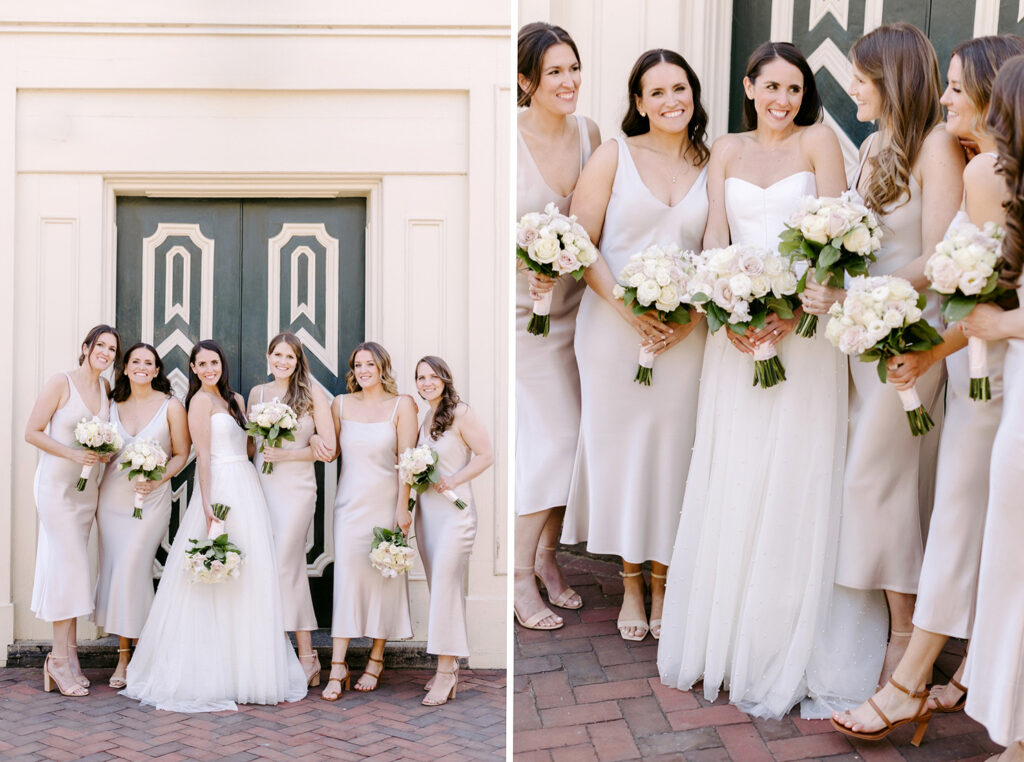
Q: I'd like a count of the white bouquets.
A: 12